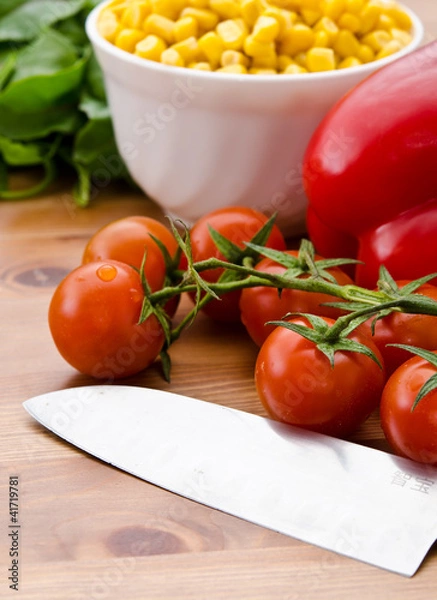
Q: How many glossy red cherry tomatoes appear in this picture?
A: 7